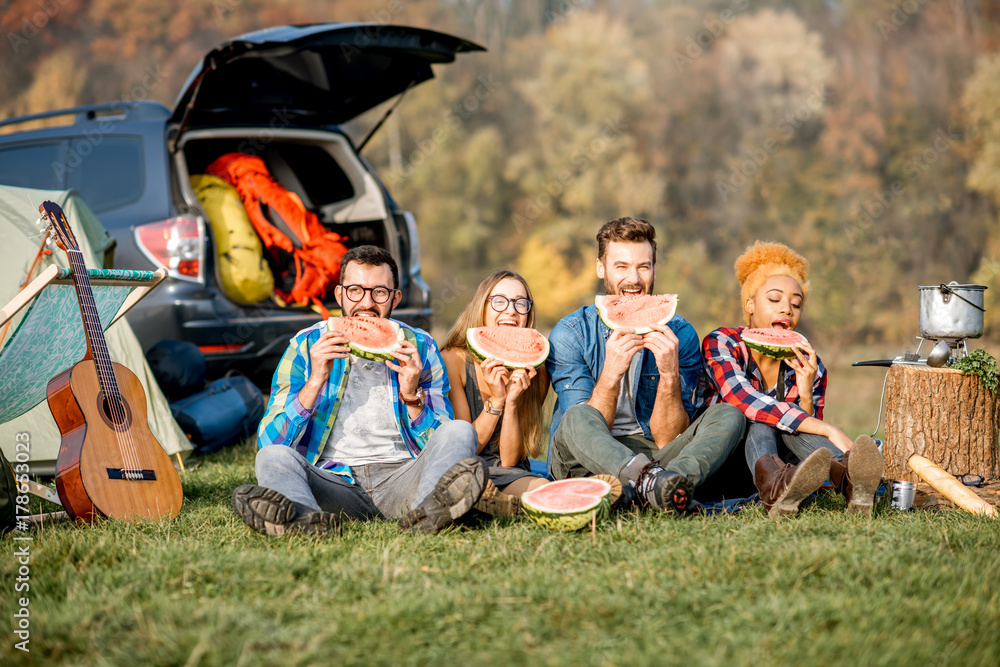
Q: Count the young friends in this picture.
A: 4